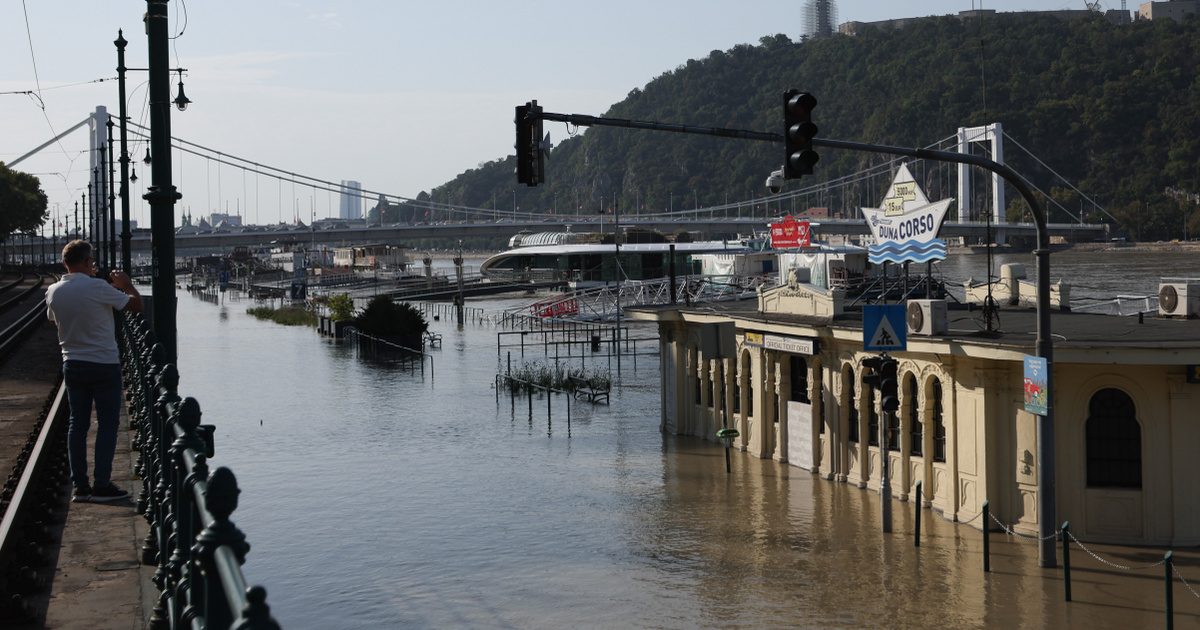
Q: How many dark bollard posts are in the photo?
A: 4